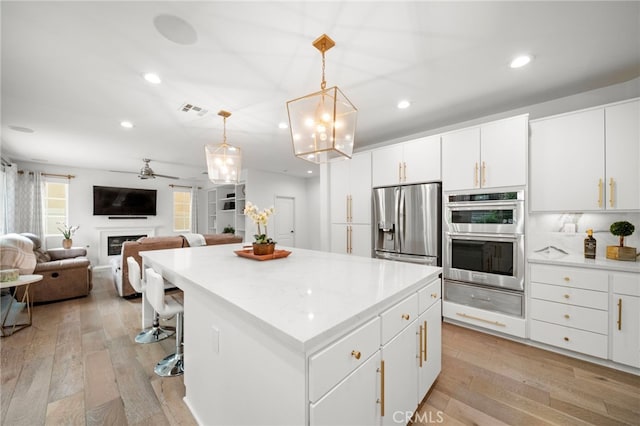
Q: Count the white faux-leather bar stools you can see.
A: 2